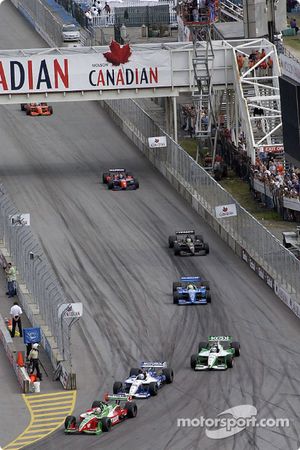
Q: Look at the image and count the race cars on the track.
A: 7